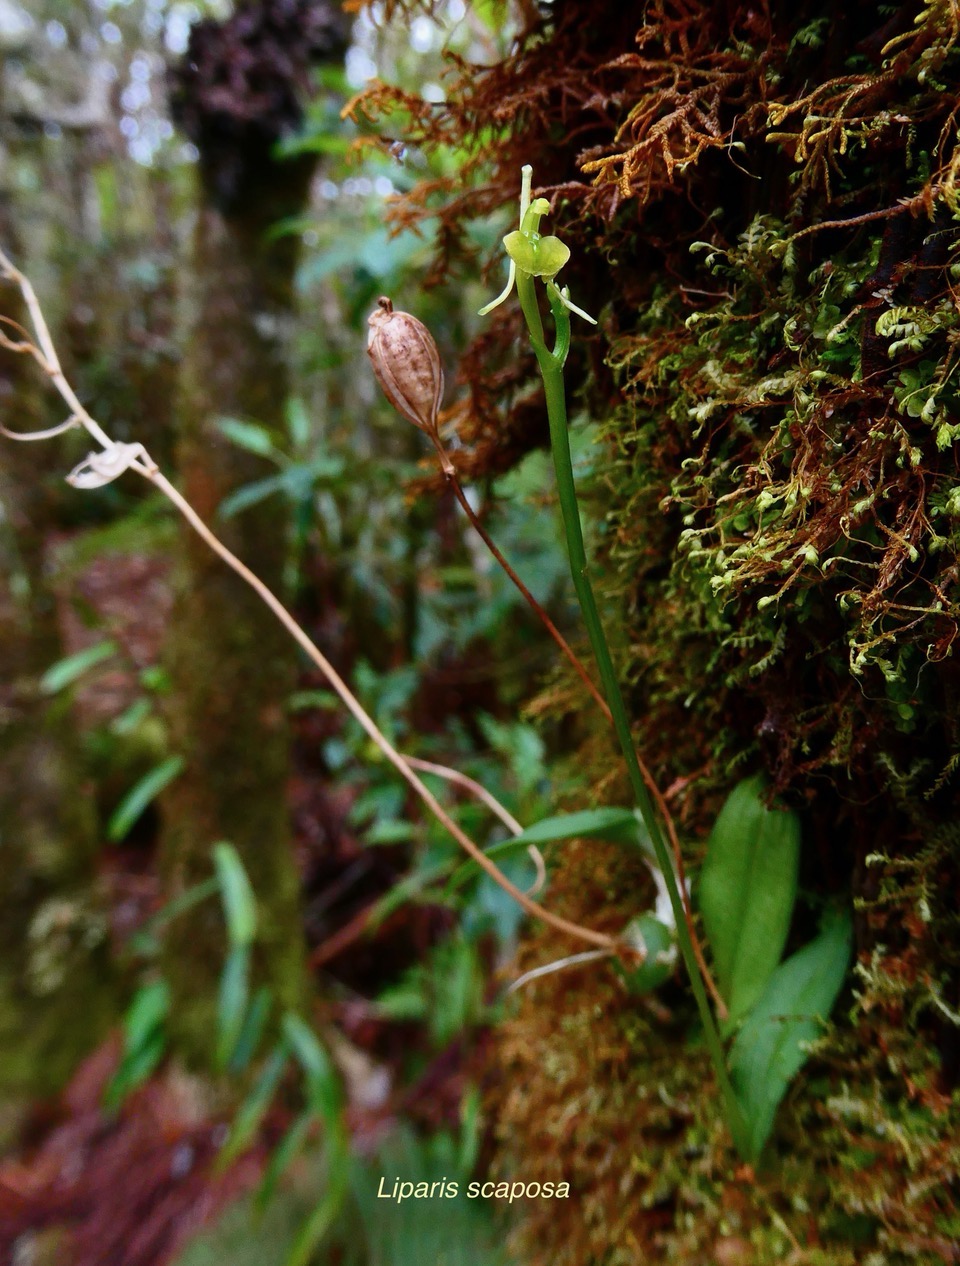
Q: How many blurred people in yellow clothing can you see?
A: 0